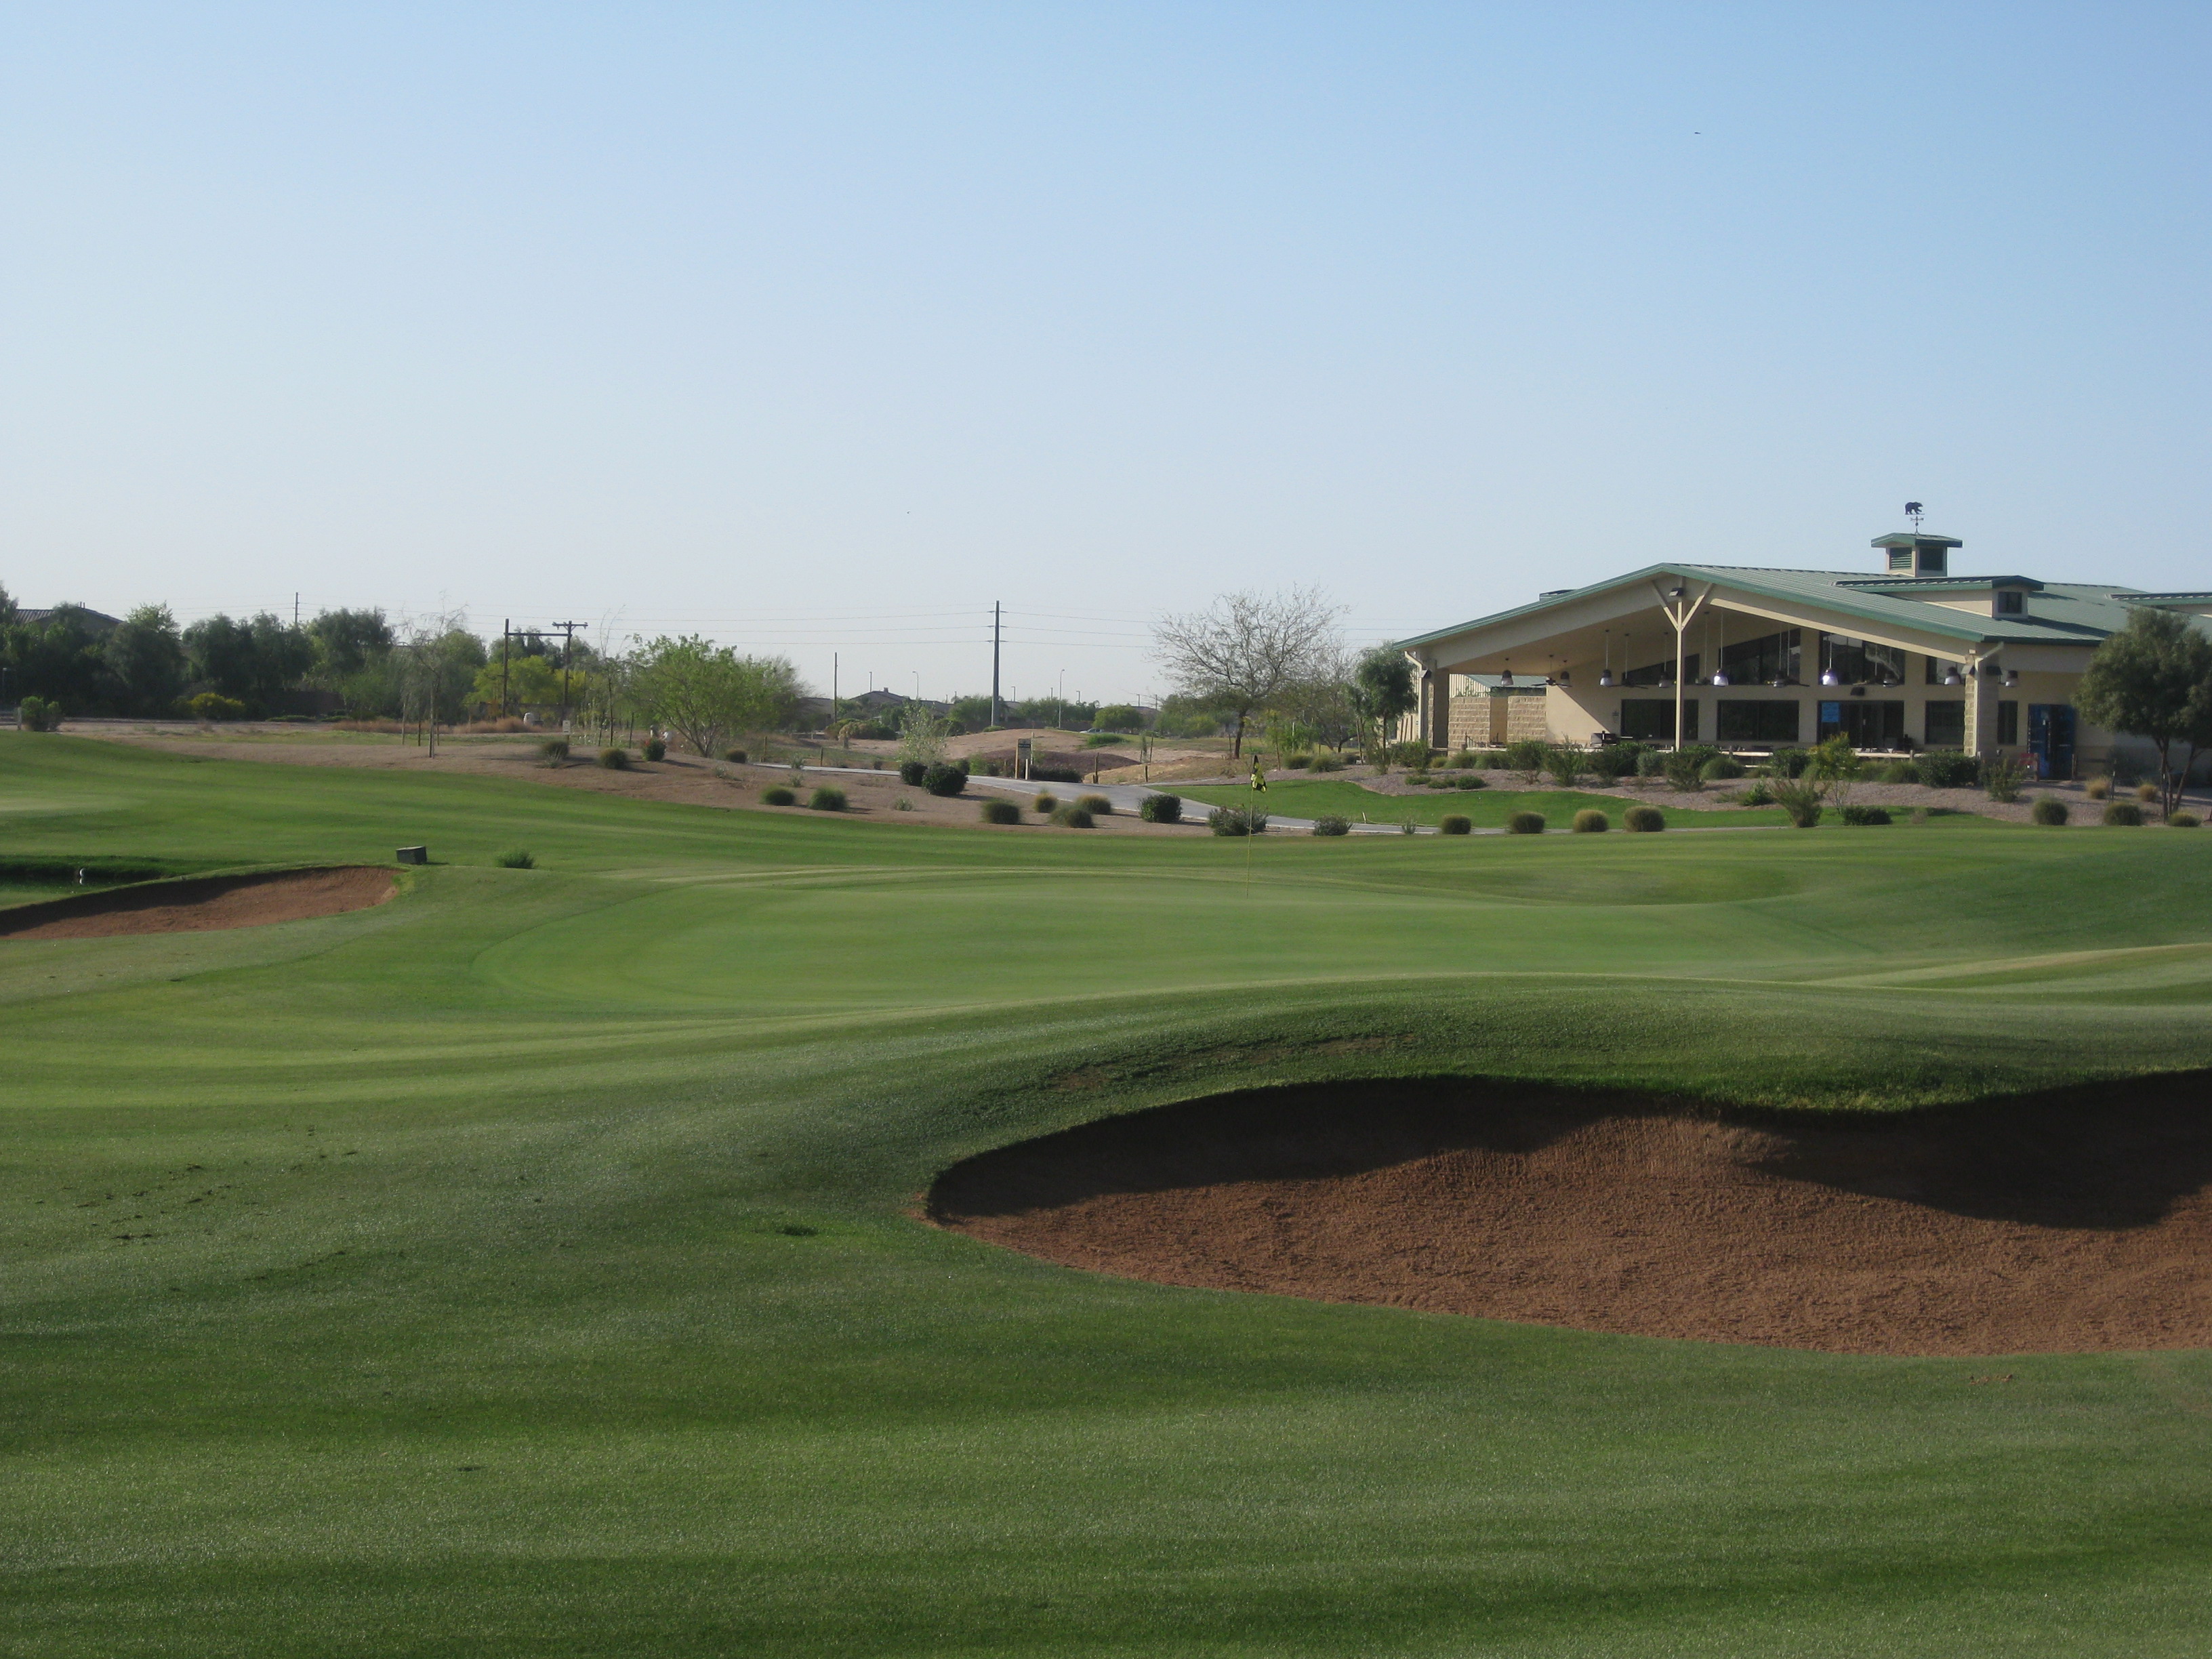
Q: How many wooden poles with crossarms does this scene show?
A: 2